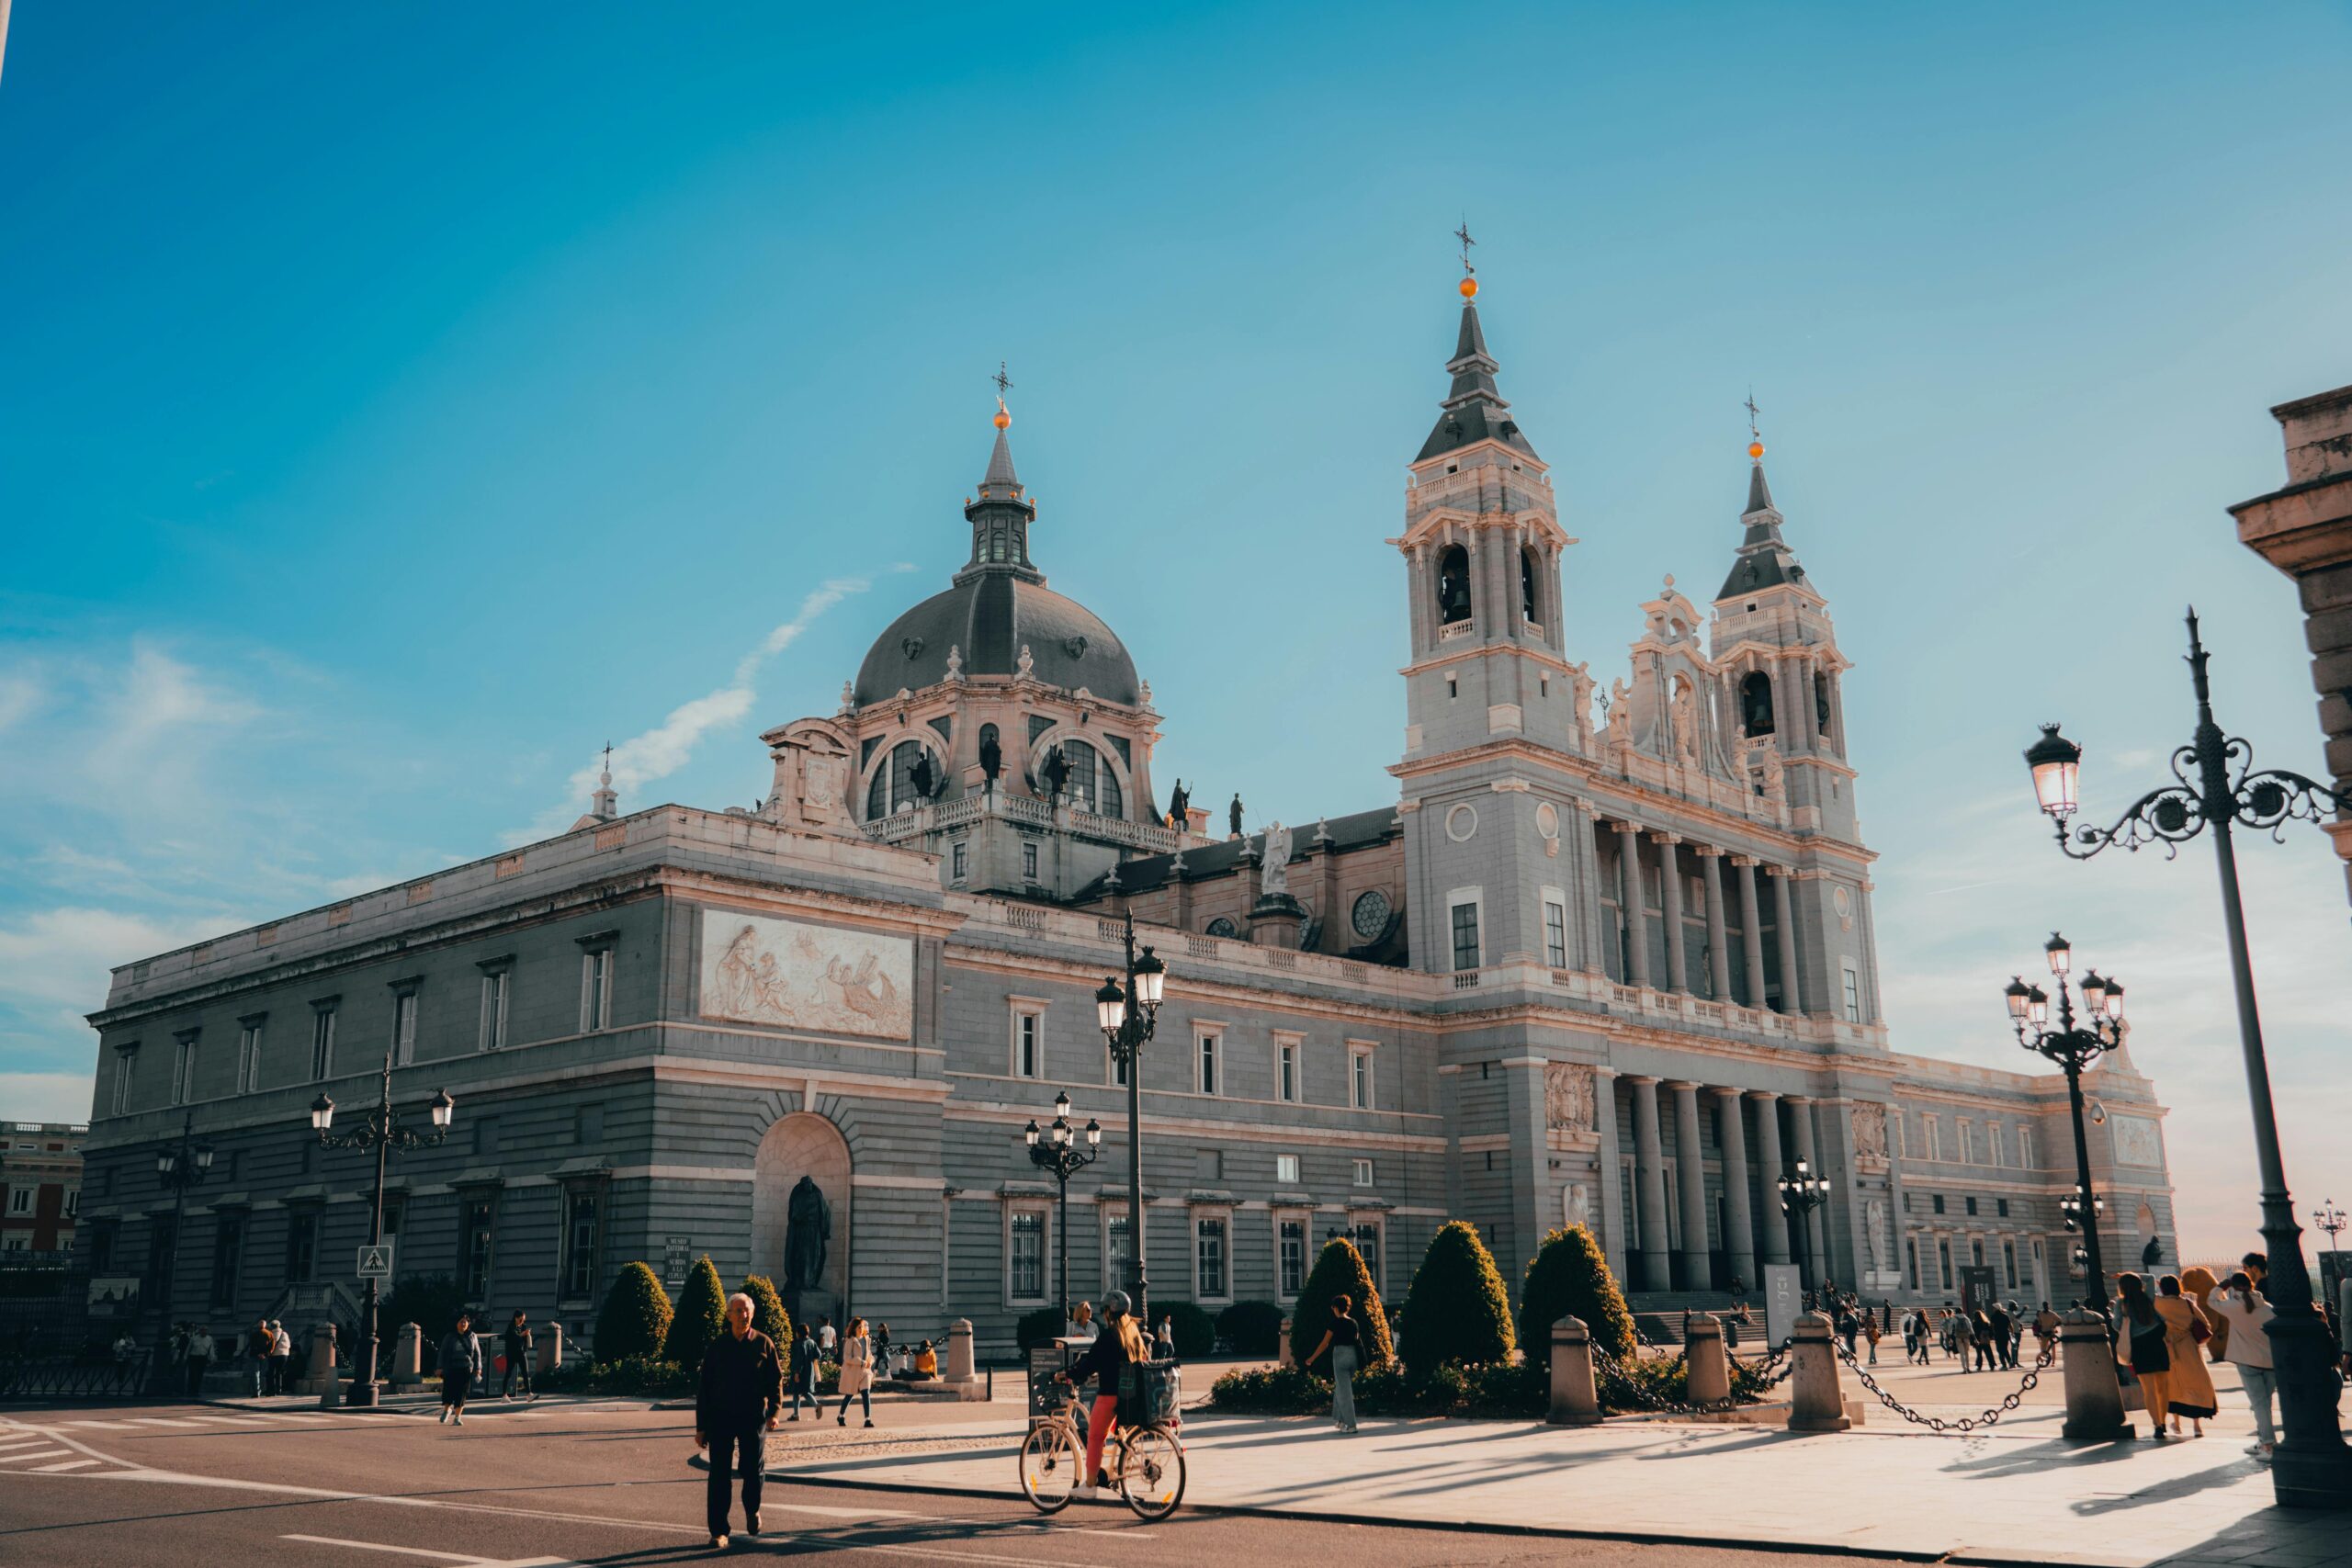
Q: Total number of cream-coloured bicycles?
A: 1